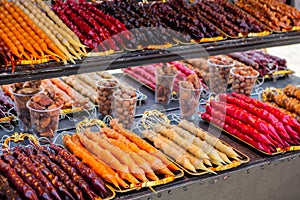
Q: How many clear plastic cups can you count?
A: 8